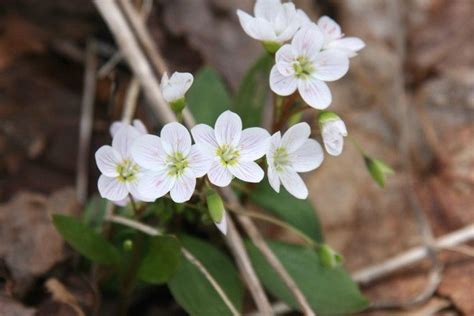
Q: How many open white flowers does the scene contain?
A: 7